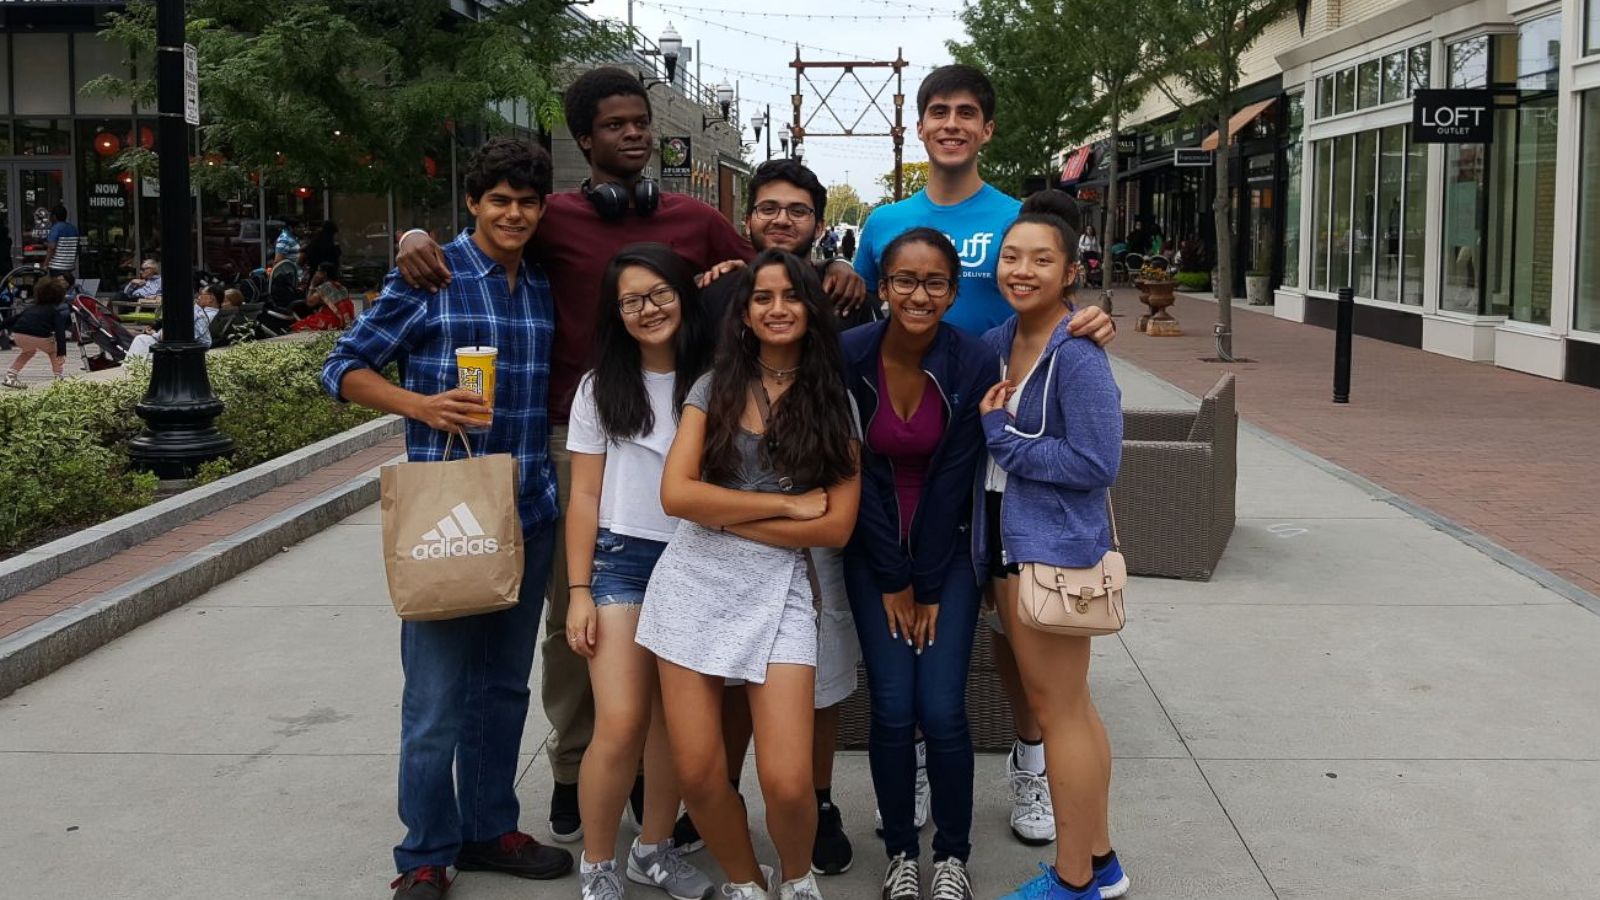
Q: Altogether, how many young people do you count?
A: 8